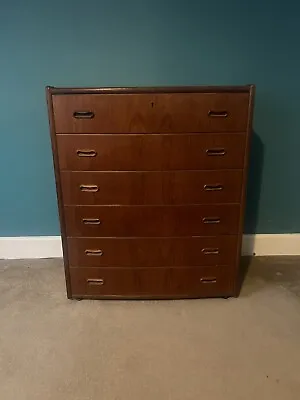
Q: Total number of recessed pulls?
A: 12